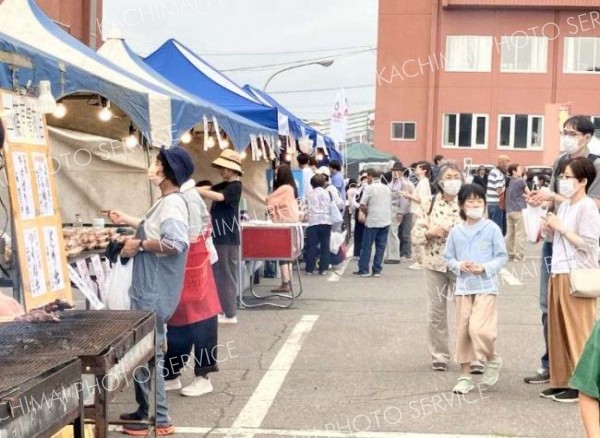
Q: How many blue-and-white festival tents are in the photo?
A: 4